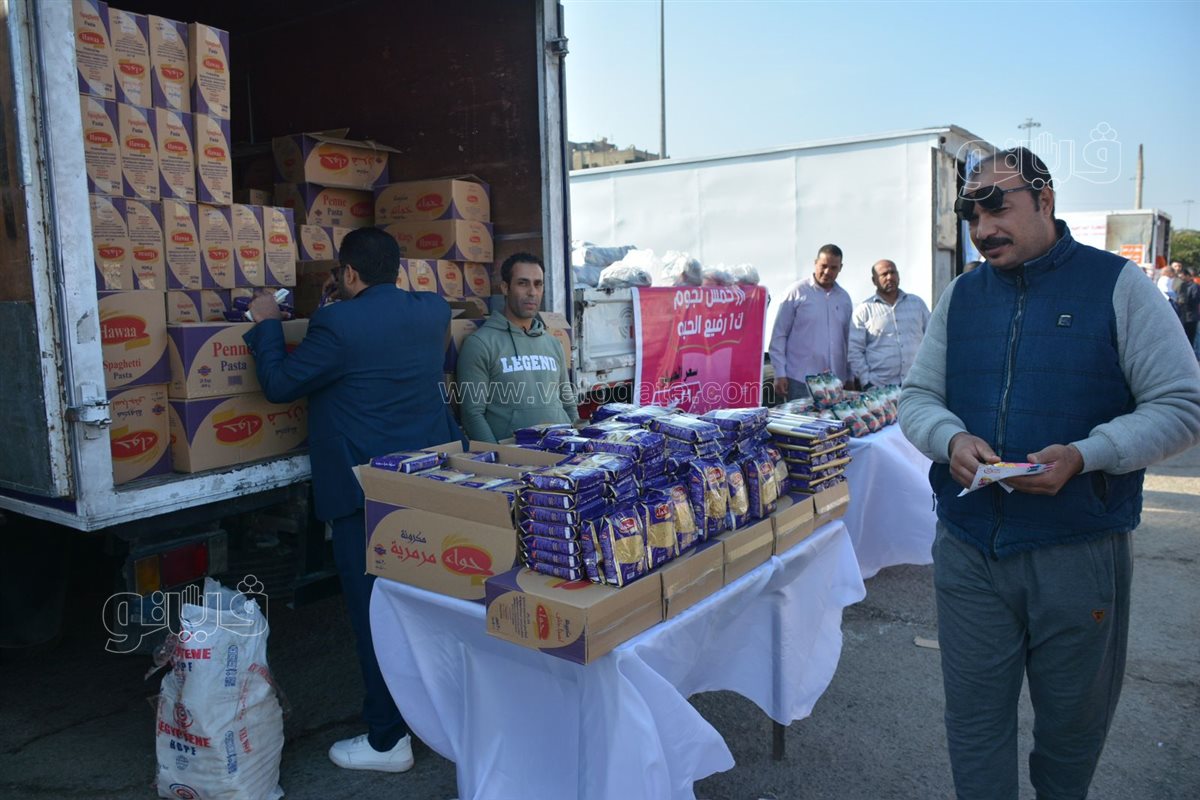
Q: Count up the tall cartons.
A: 14